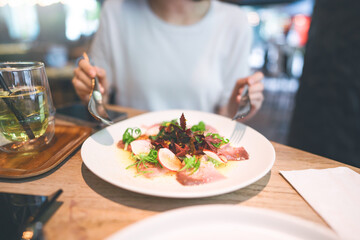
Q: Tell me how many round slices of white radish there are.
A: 3